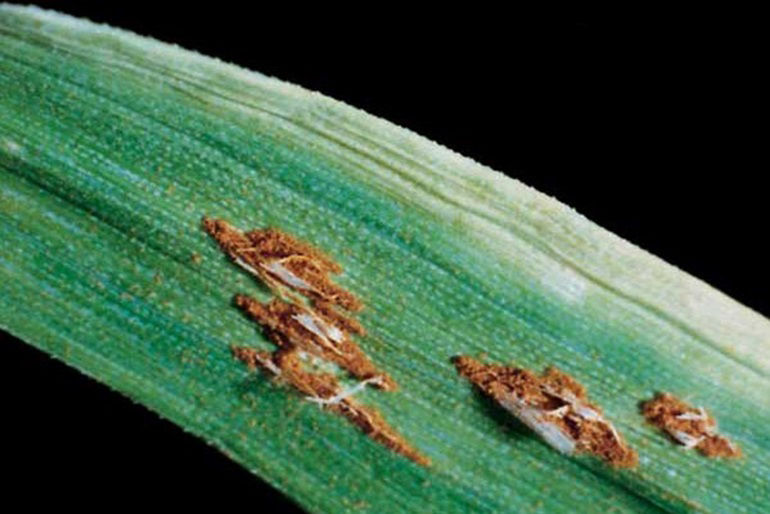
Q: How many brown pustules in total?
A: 5